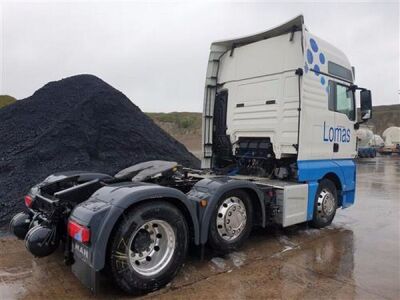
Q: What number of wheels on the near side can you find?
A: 3